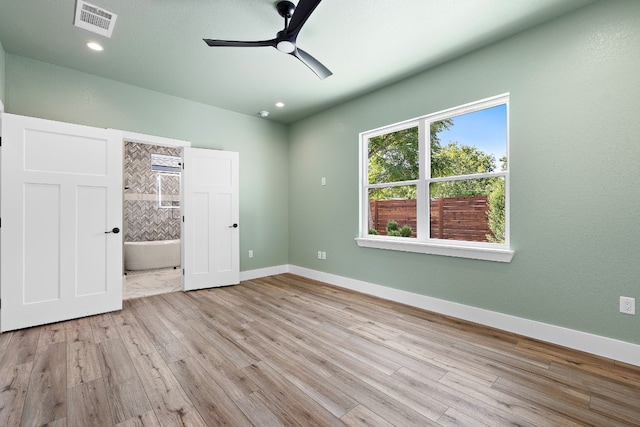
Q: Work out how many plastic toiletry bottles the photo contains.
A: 0